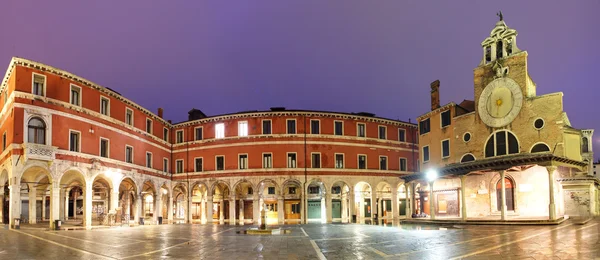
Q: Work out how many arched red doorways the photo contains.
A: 1